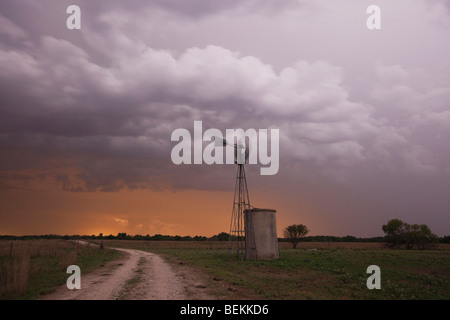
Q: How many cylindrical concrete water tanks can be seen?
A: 1